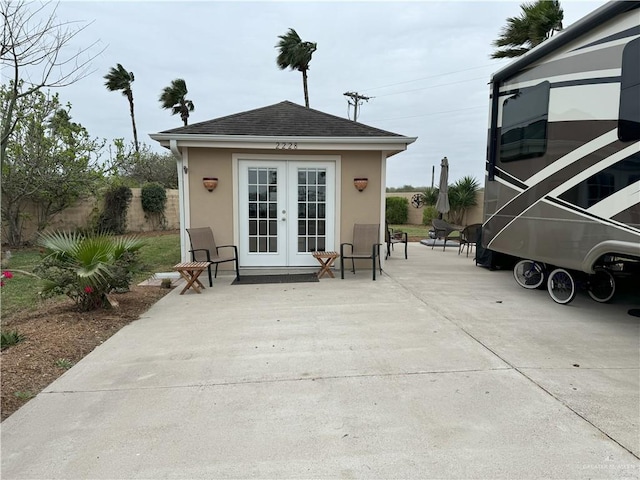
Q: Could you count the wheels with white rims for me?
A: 3